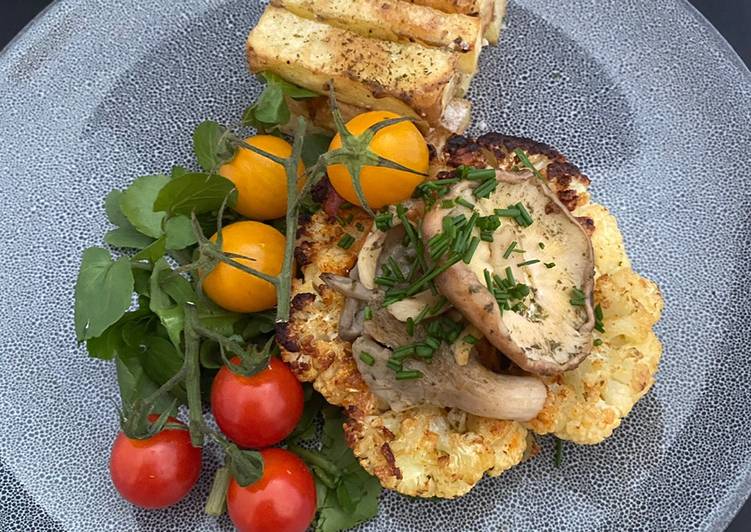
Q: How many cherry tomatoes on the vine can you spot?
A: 6